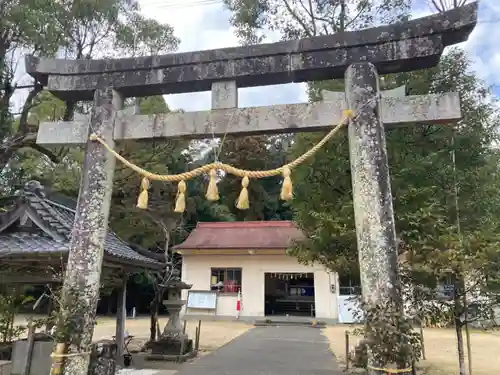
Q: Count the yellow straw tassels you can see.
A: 5